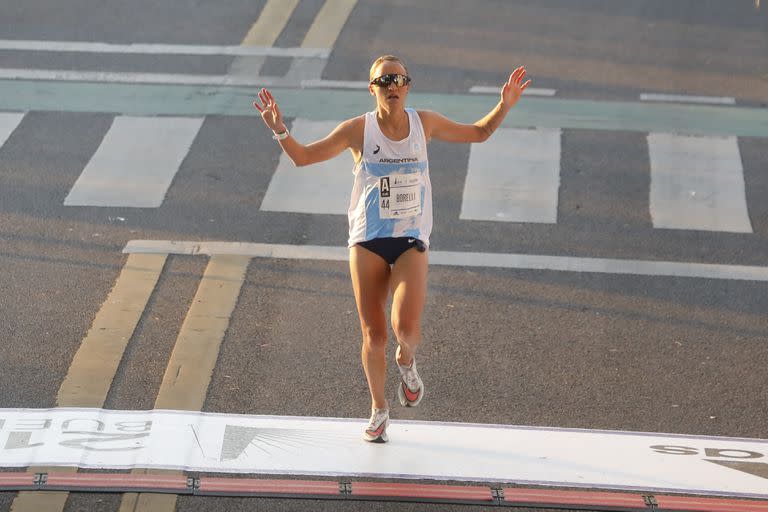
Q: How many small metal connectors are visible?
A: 5